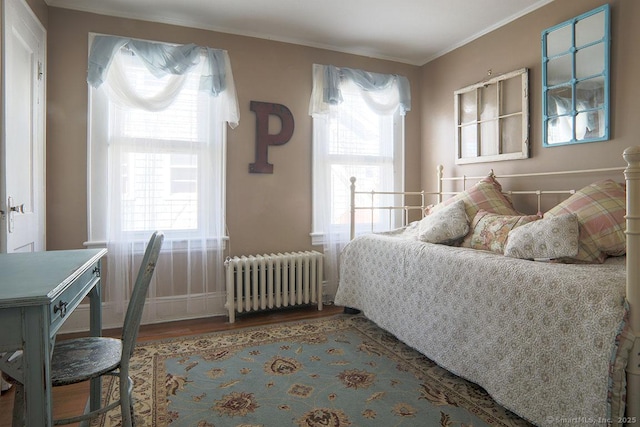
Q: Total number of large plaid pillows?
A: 2